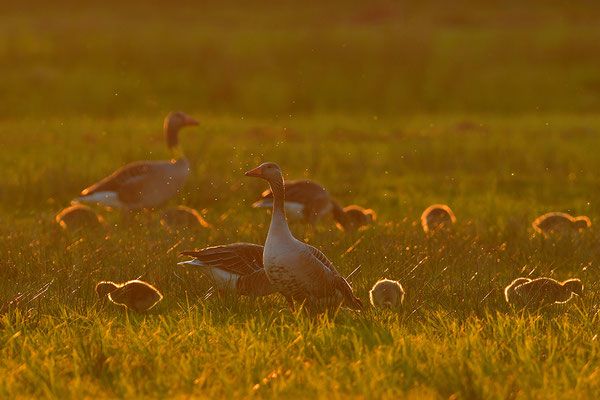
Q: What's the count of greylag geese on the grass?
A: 13